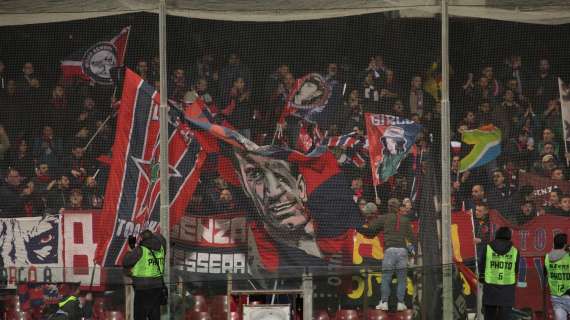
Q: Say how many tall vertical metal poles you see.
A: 2